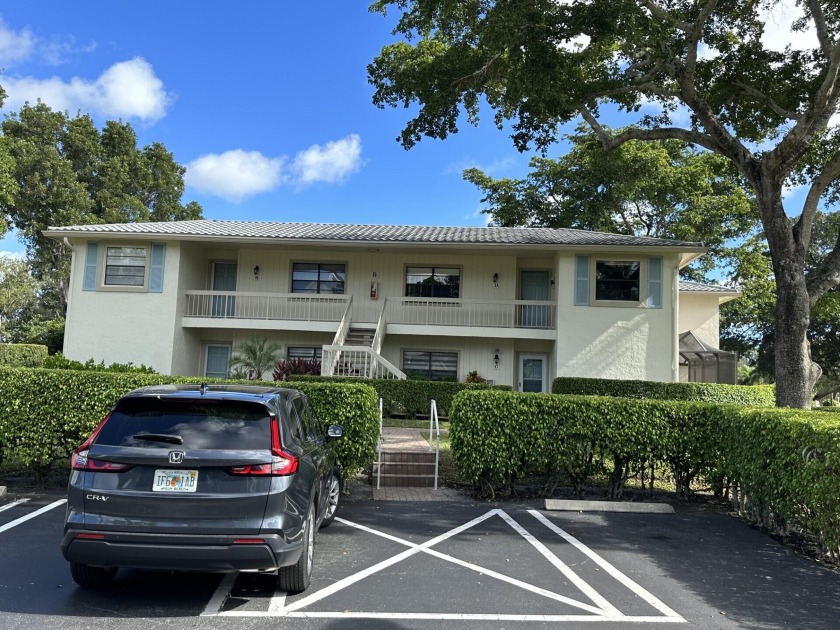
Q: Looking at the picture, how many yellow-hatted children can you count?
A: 0